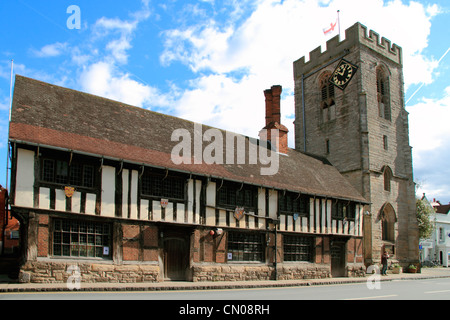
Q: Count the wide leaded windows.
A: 8